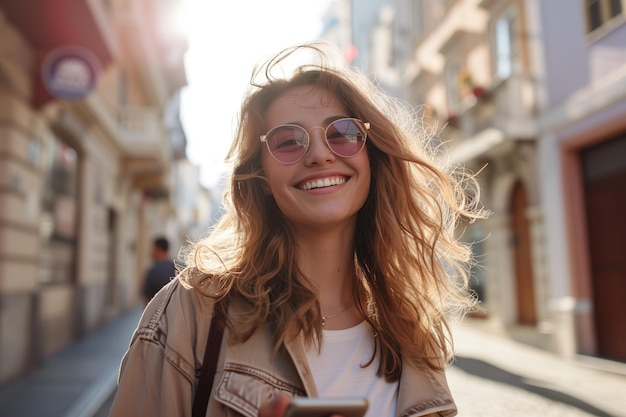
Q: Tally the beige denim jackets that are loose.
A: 1